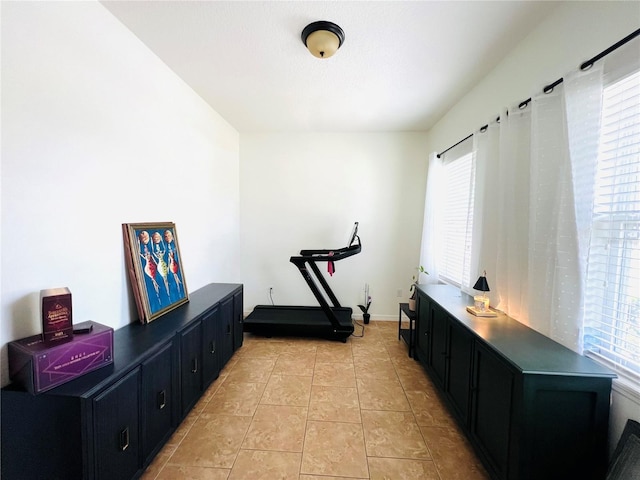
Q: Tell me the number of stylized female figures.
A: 3